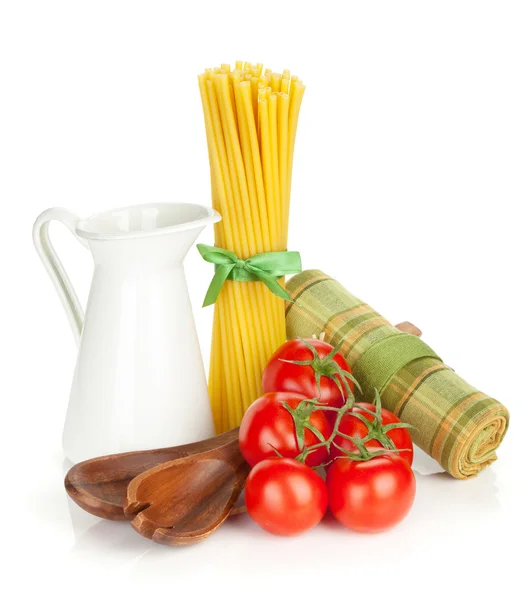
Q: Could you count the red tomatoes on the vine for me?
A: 5